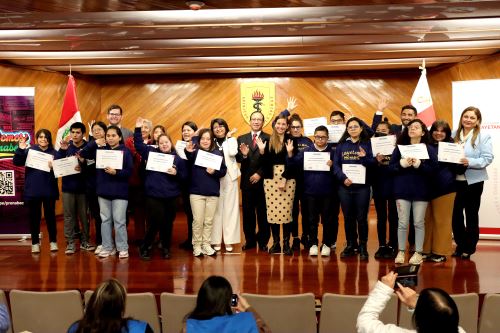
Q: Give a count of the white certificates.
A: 13